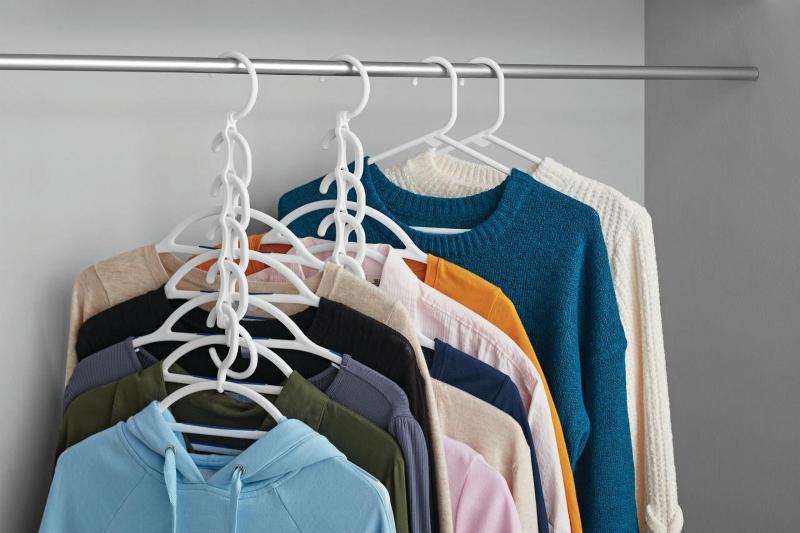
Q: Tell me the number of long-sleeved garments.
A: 12